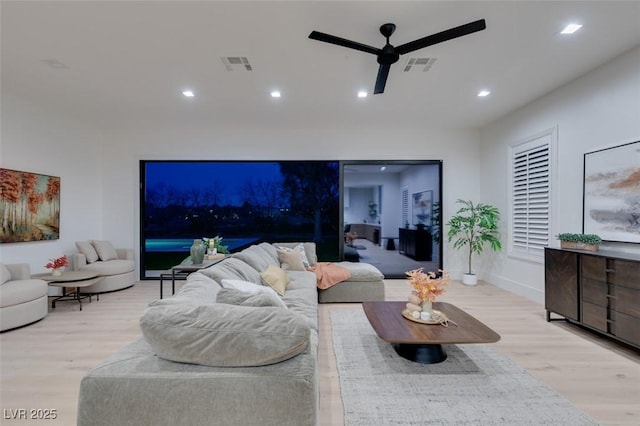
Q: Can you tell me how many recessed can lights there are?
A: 5